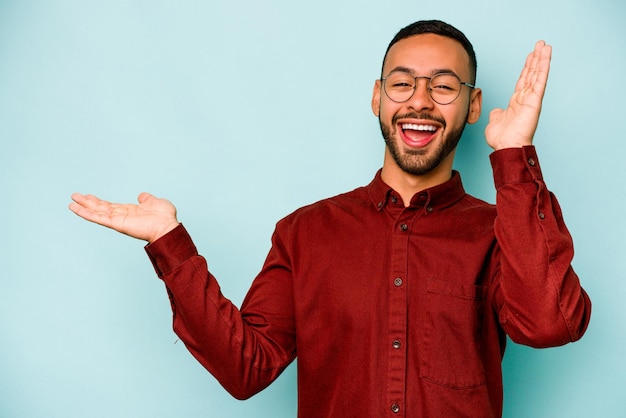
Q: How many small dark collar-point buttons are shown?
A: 2